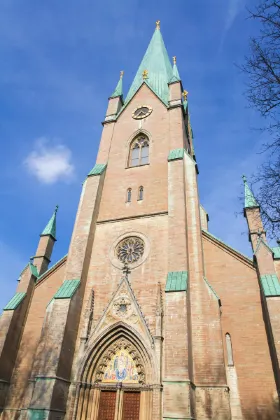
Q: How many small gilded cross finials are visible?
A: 5